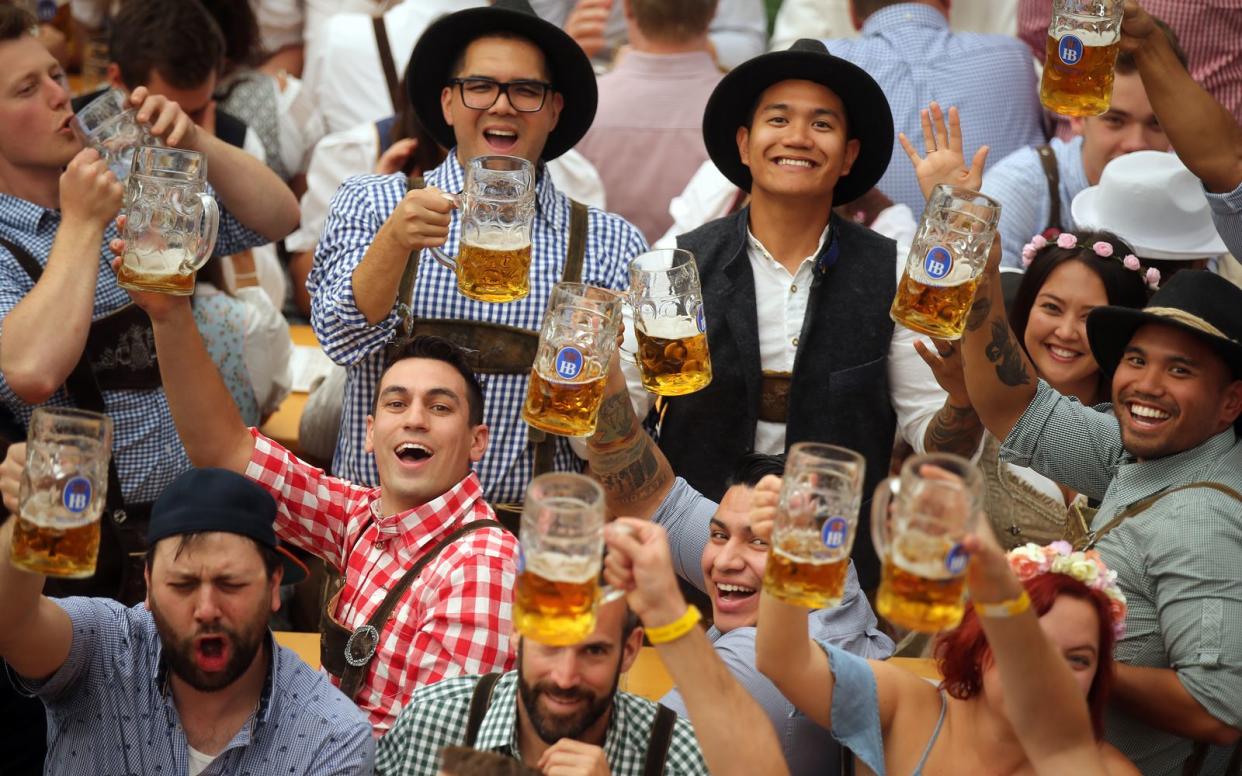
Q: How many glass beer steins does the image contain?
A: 11